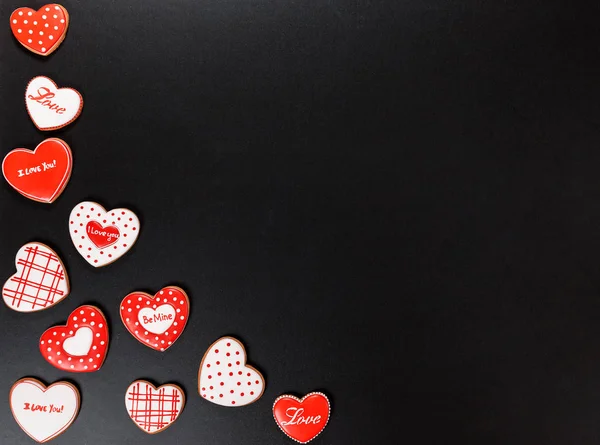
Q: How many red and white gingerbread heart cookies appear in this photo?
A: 11